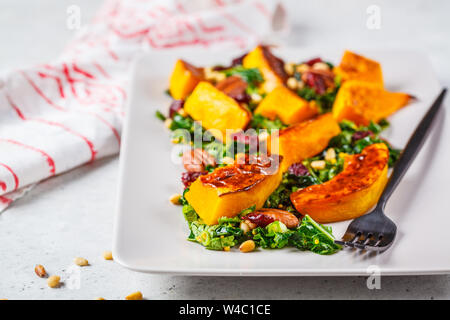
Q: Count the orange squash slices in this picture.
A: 9